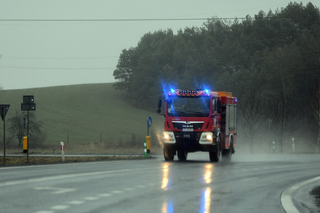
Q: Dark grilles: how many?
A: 1